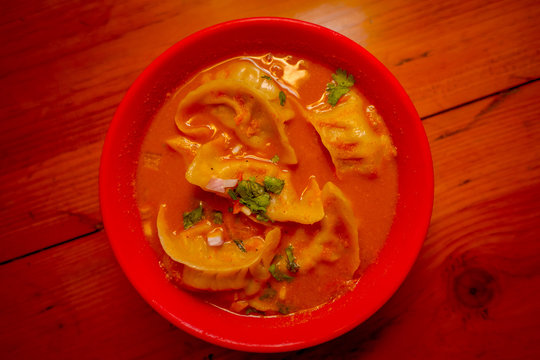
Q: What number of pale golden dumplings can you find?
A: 5